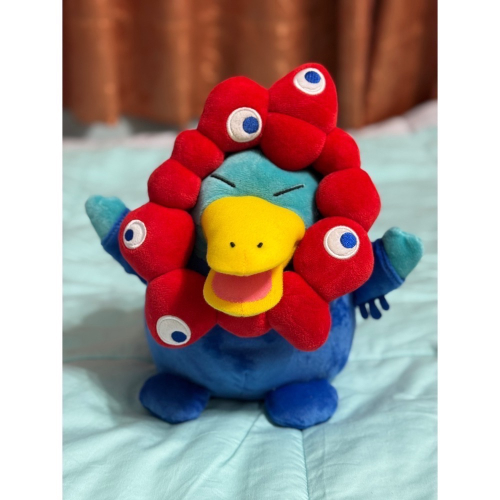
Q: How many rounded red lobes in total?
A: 12